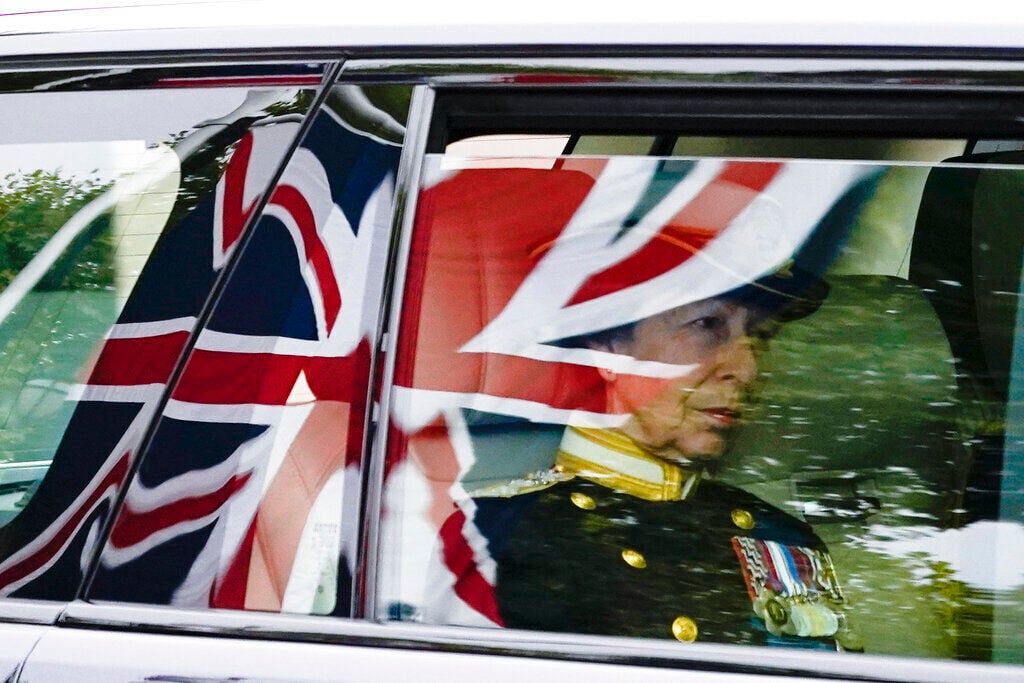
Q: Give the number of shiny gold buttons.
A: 4